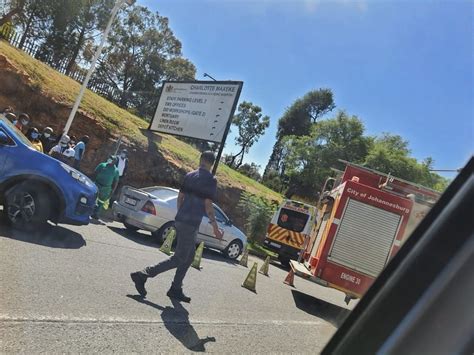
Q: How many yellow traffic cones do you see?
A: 5